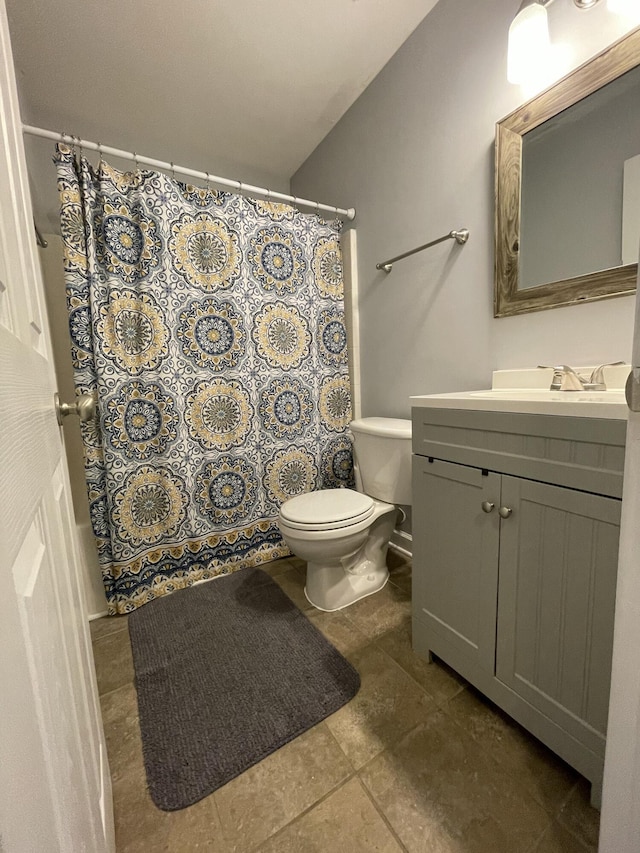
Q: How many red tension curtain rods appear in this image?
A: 0